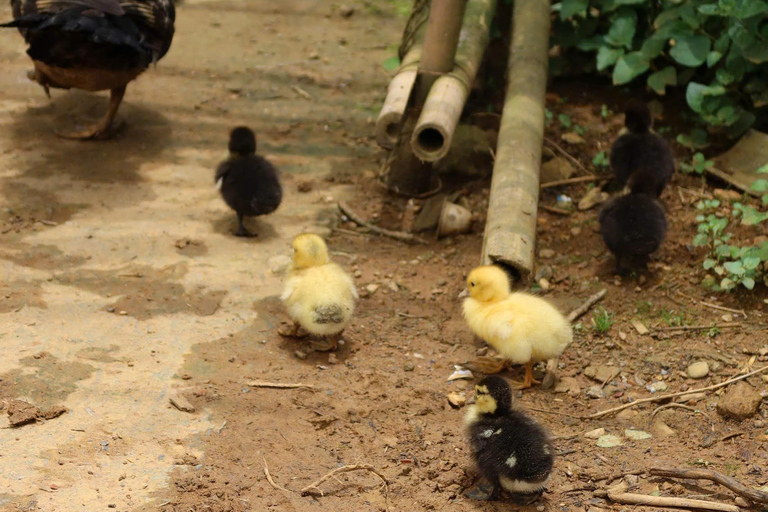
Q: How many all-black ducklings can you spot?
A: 3